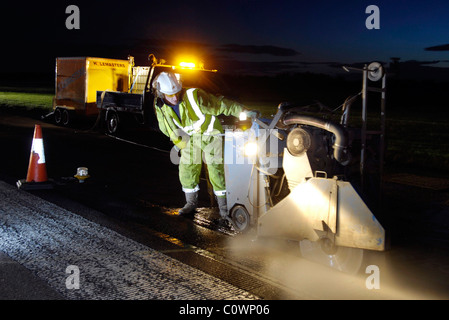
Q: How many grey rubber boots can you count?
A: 2